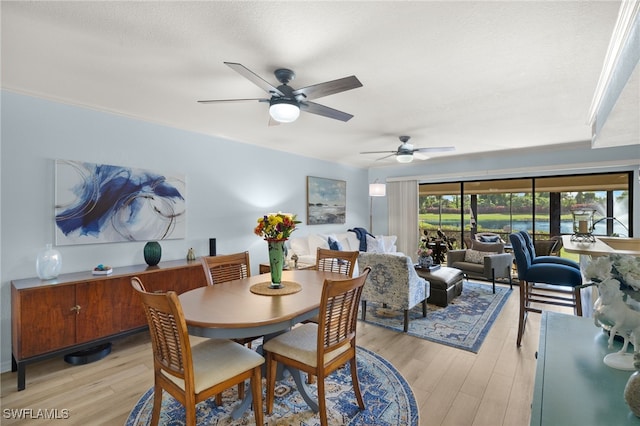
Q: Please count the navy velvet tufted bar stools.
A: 2